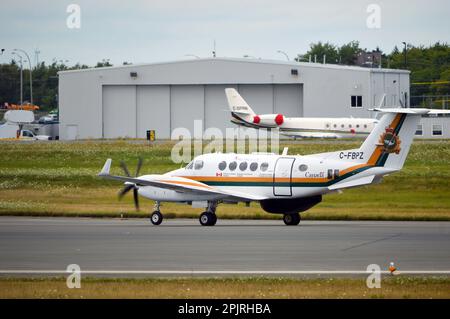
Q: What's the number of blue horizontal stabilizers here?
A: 0